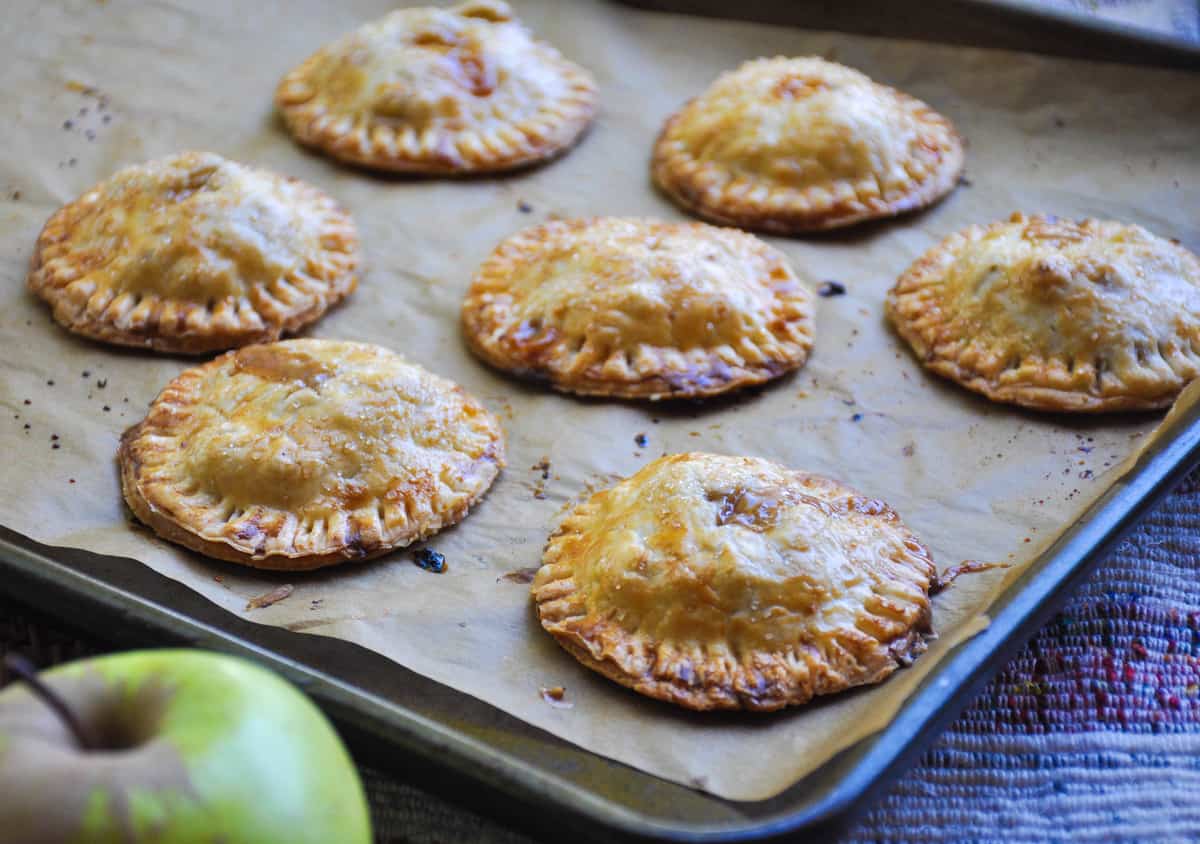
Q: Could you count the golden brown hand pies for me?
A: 7